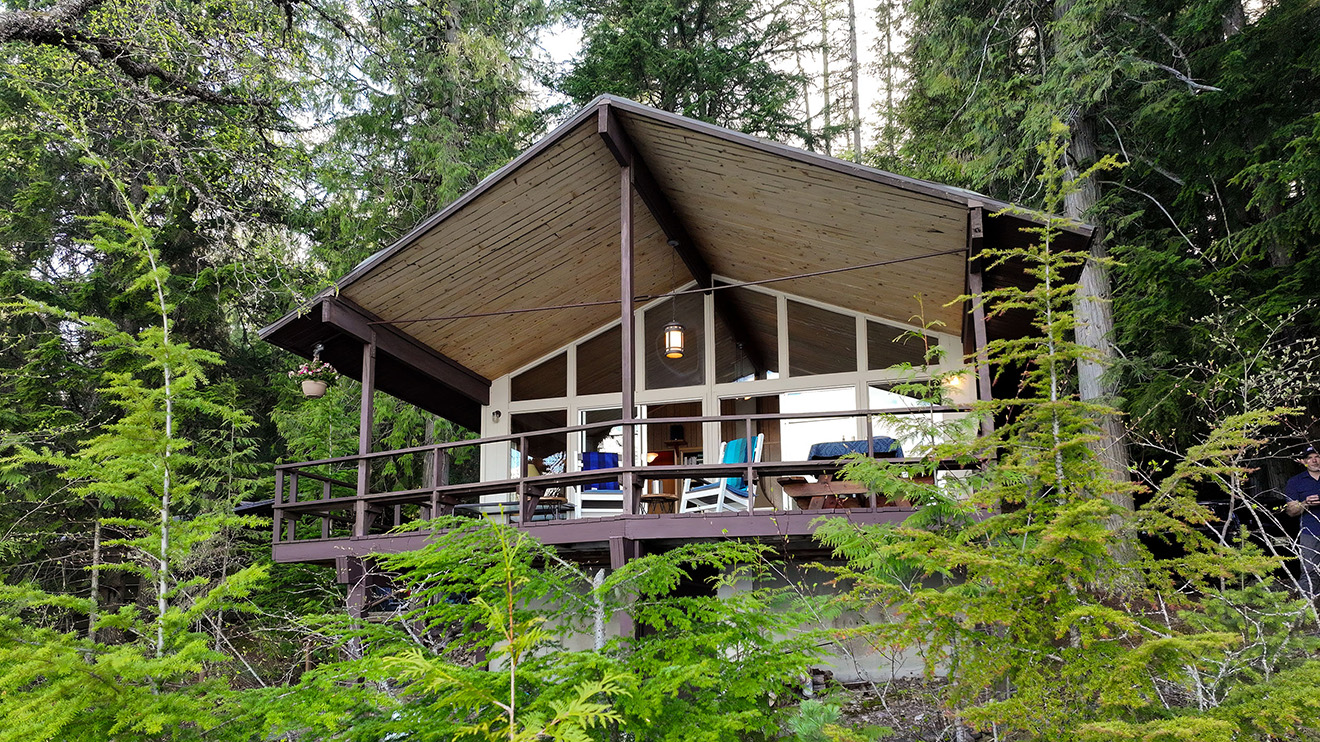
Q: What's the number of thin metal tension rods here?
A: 1